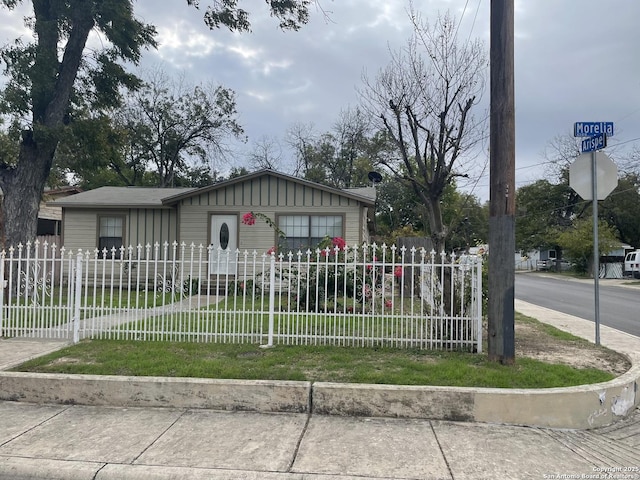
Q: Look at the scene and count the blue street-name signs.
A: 2